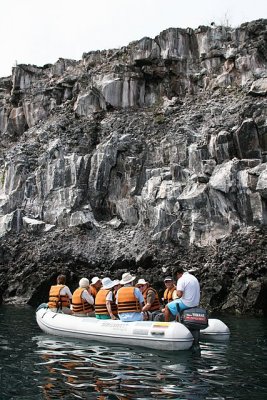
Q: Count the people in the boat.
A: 9